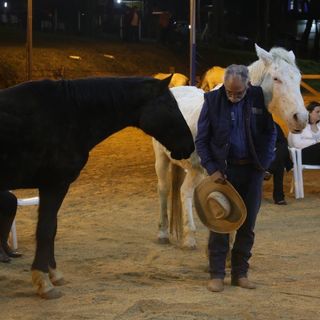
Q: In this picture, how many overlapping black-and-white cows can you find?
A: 0